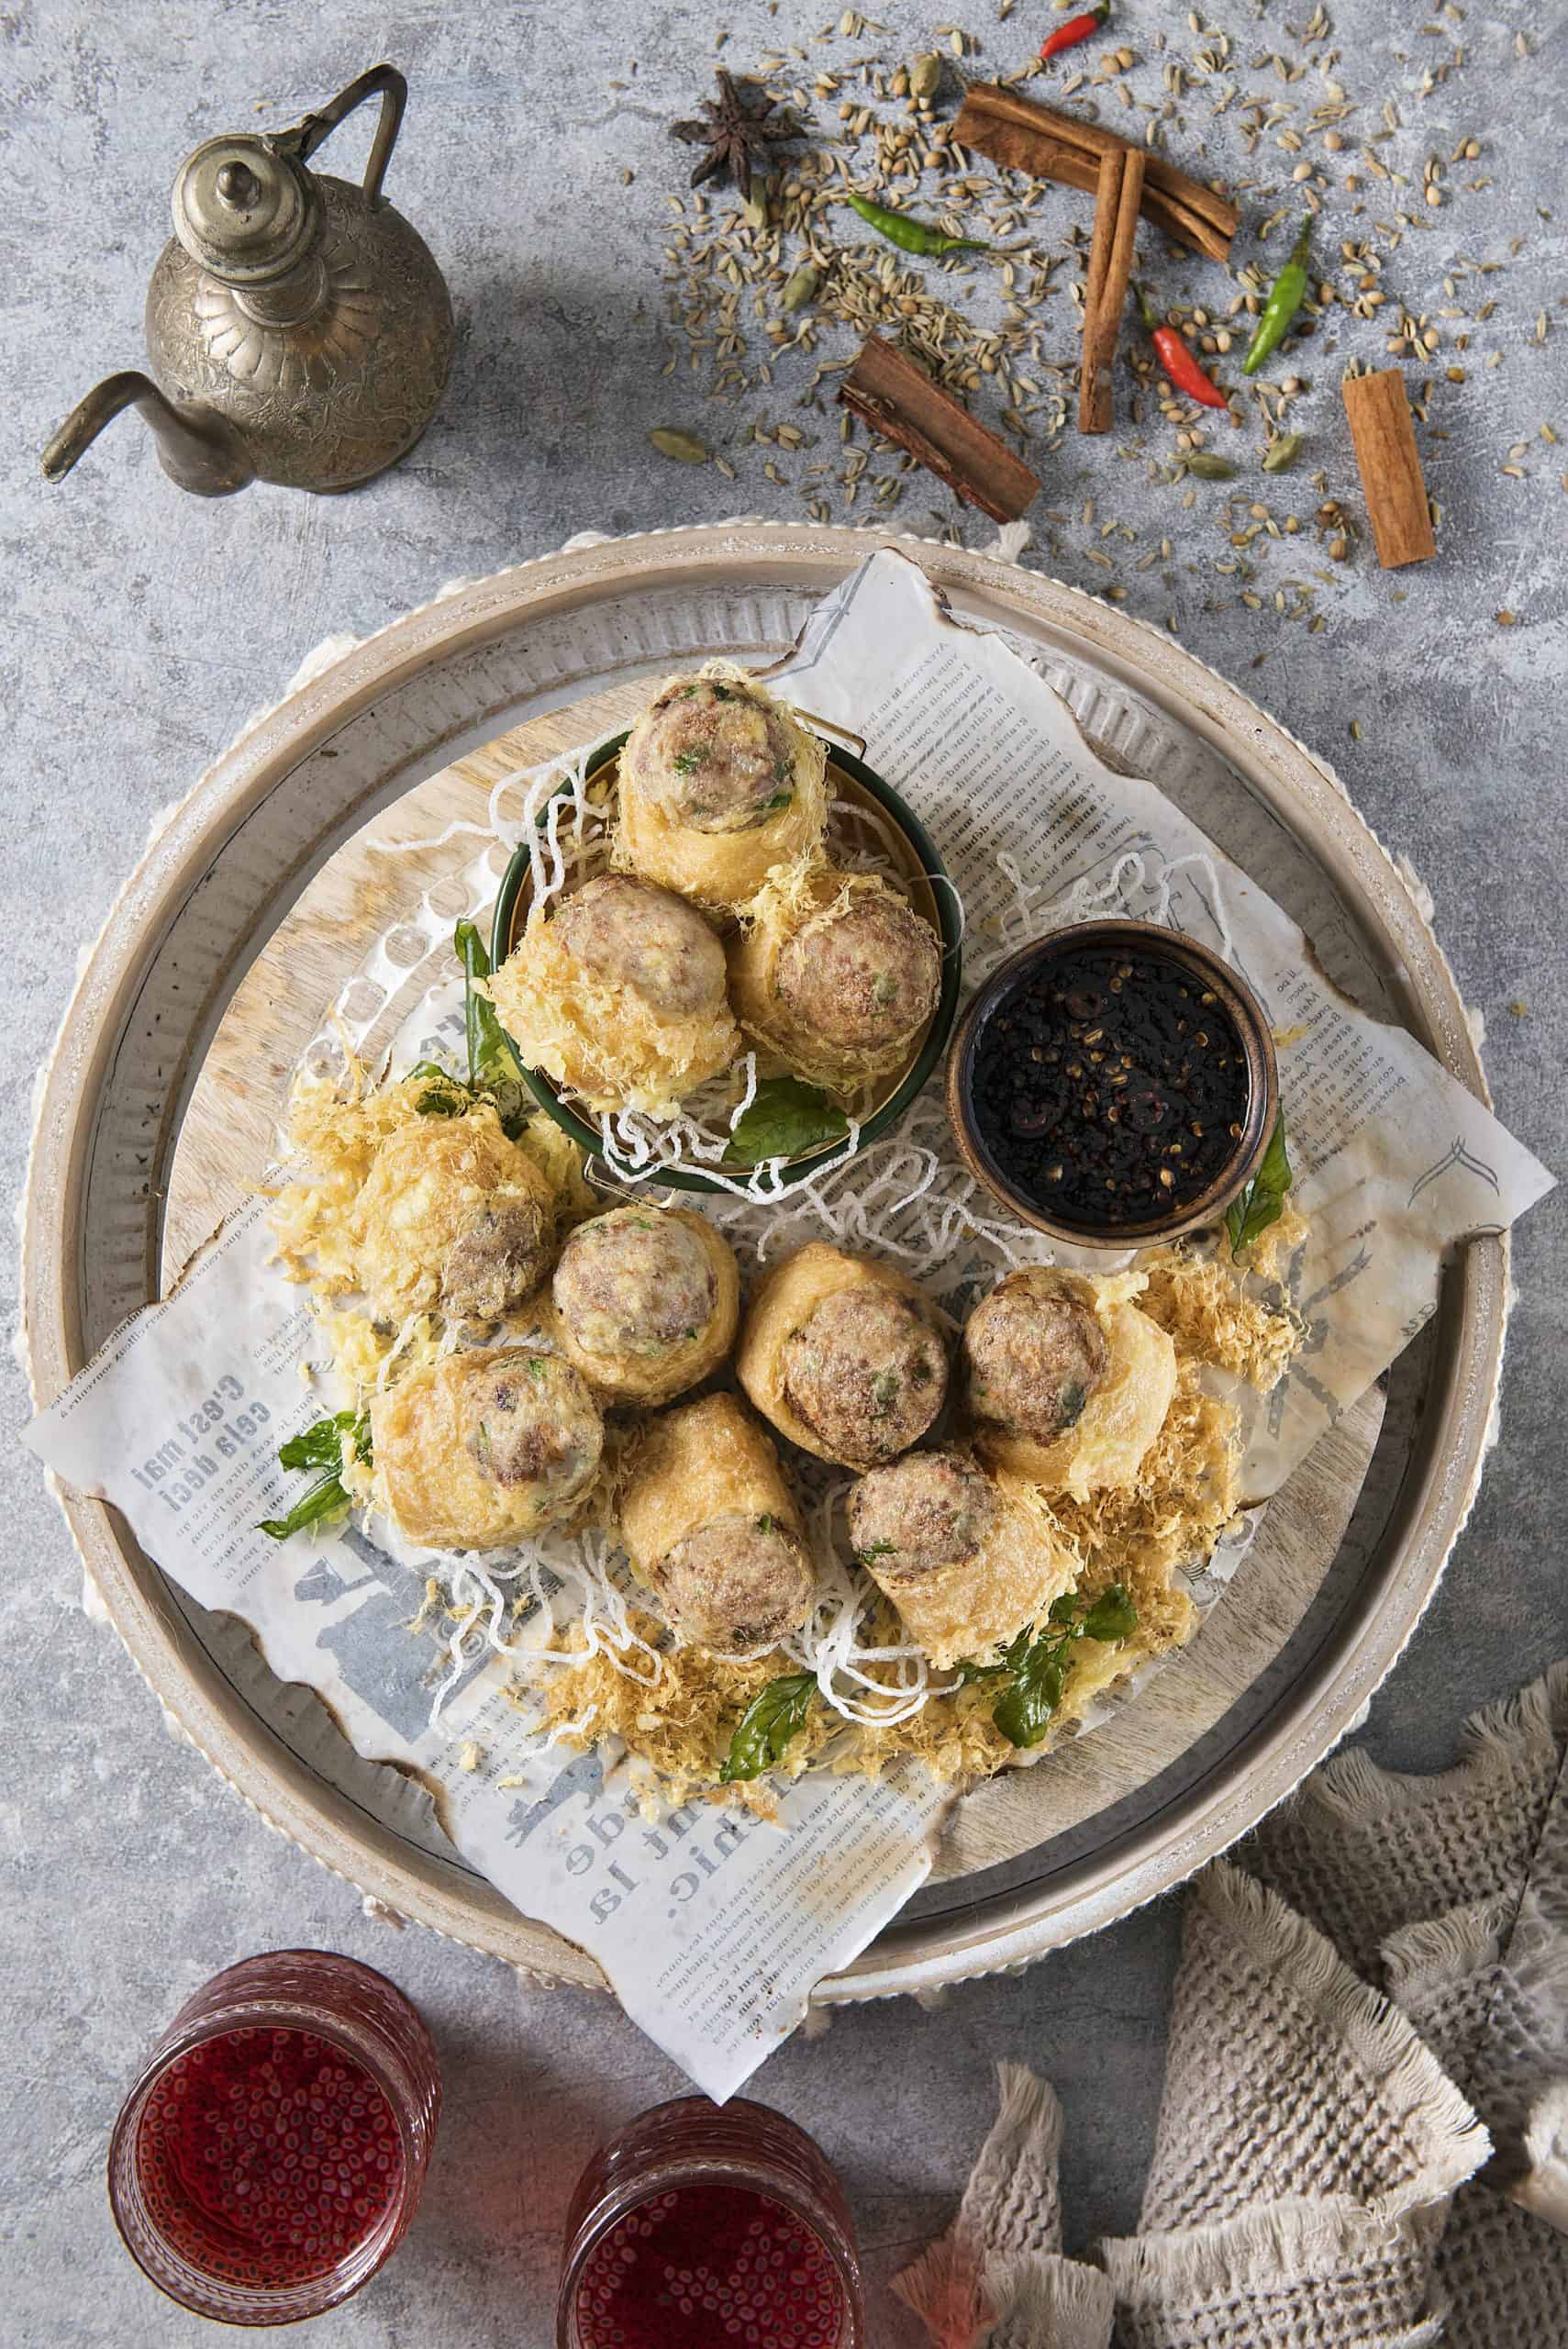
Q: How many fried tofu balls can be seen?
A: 10